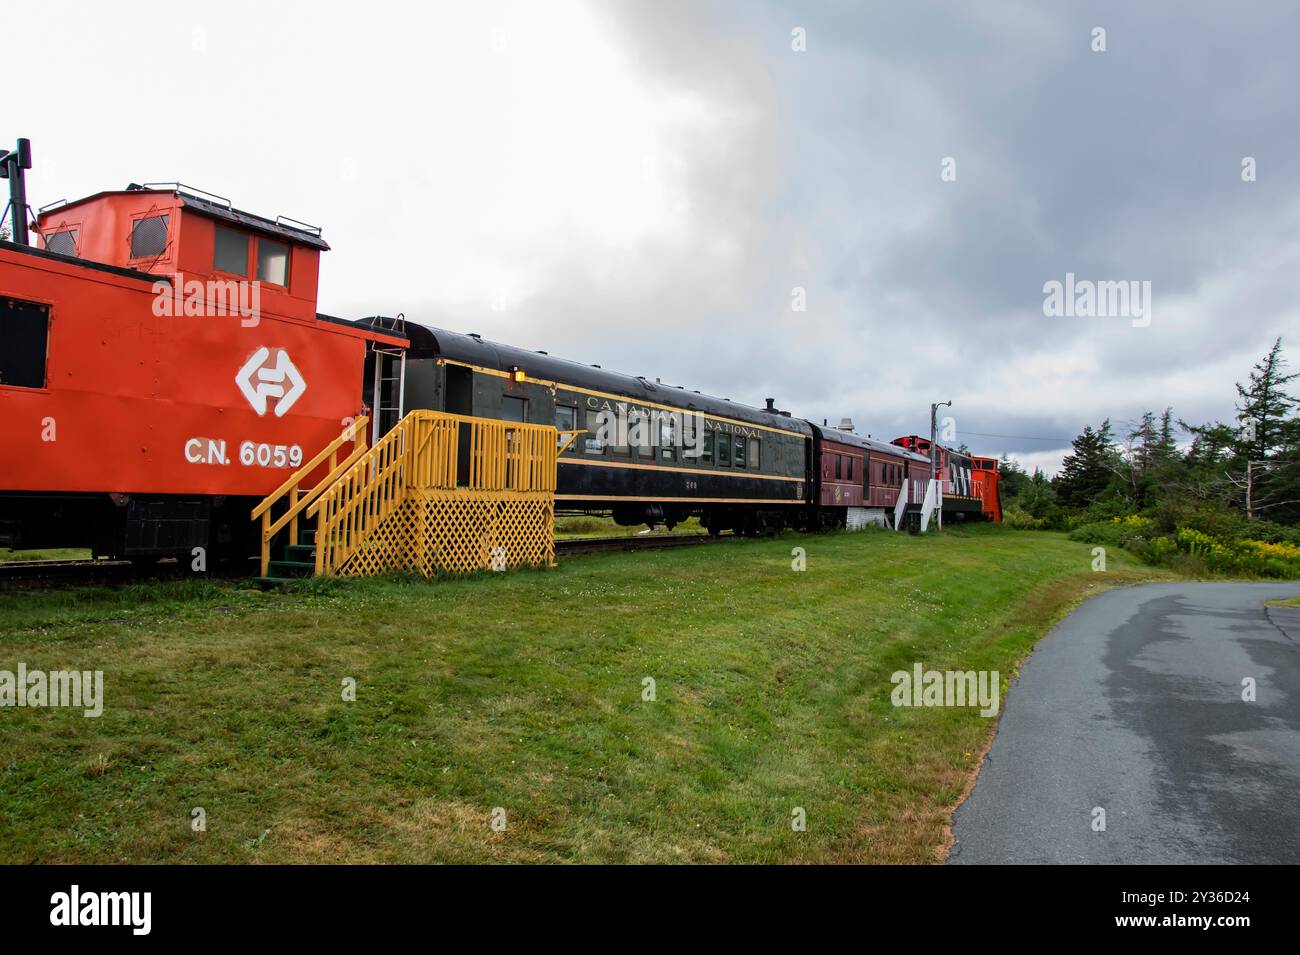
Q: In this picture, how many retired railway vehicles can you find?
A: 5